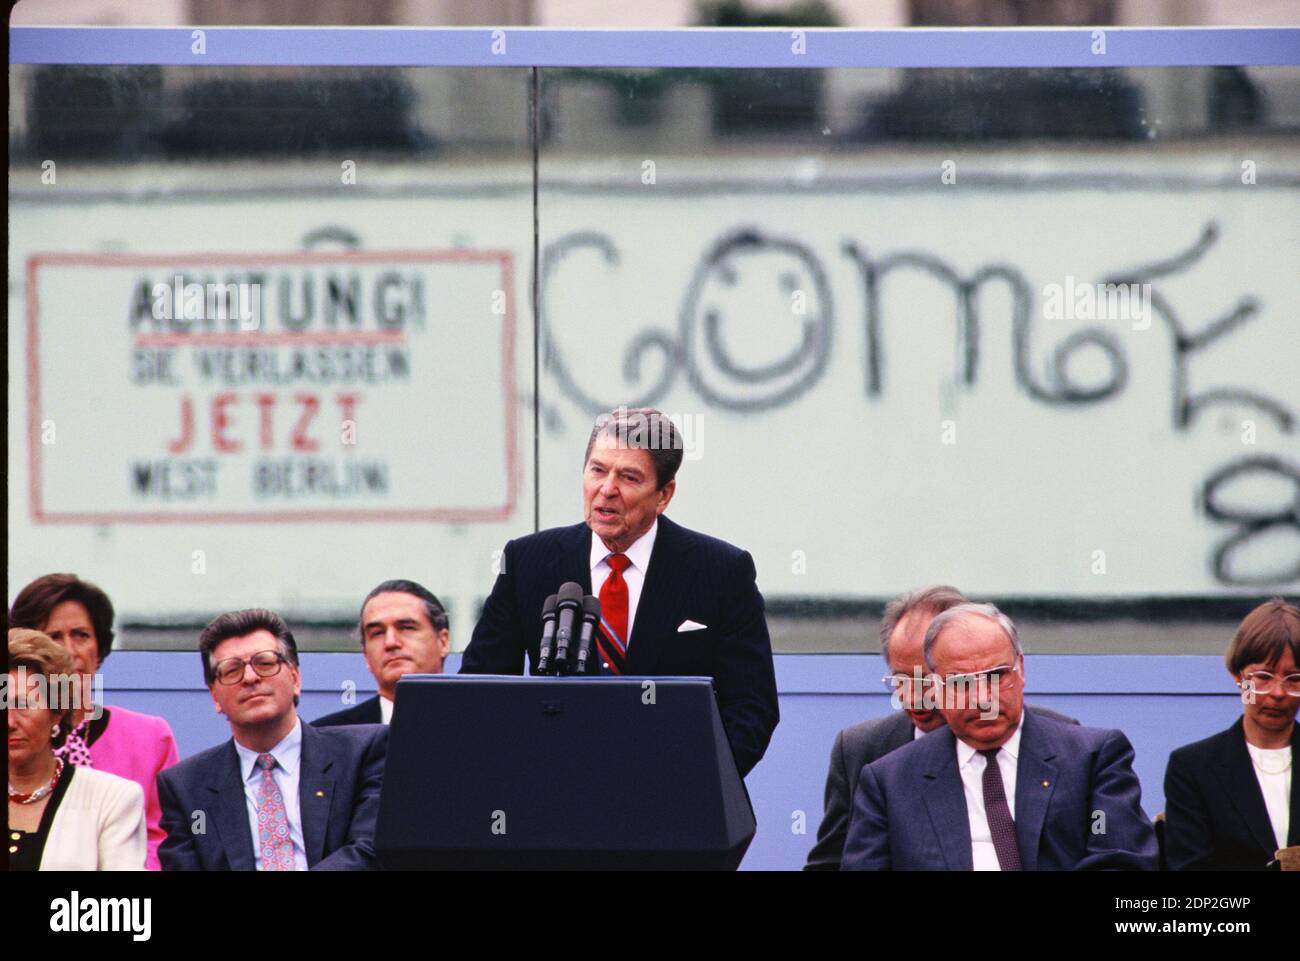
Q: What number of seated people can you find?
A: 7